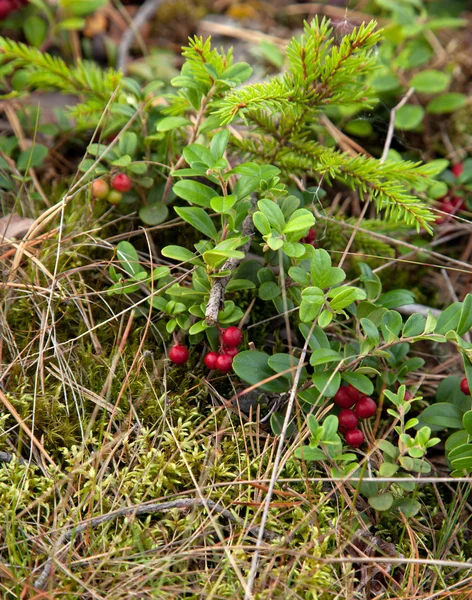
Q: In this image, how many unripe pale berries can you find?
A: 2